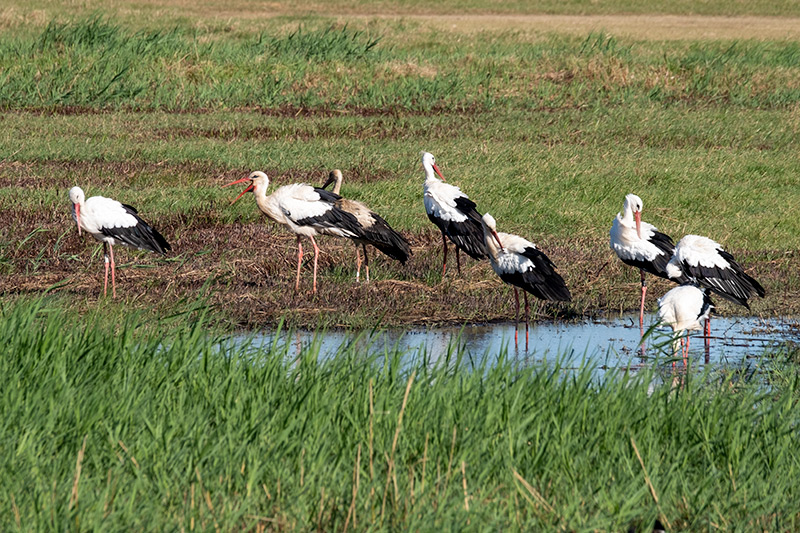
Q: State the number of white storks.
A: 8